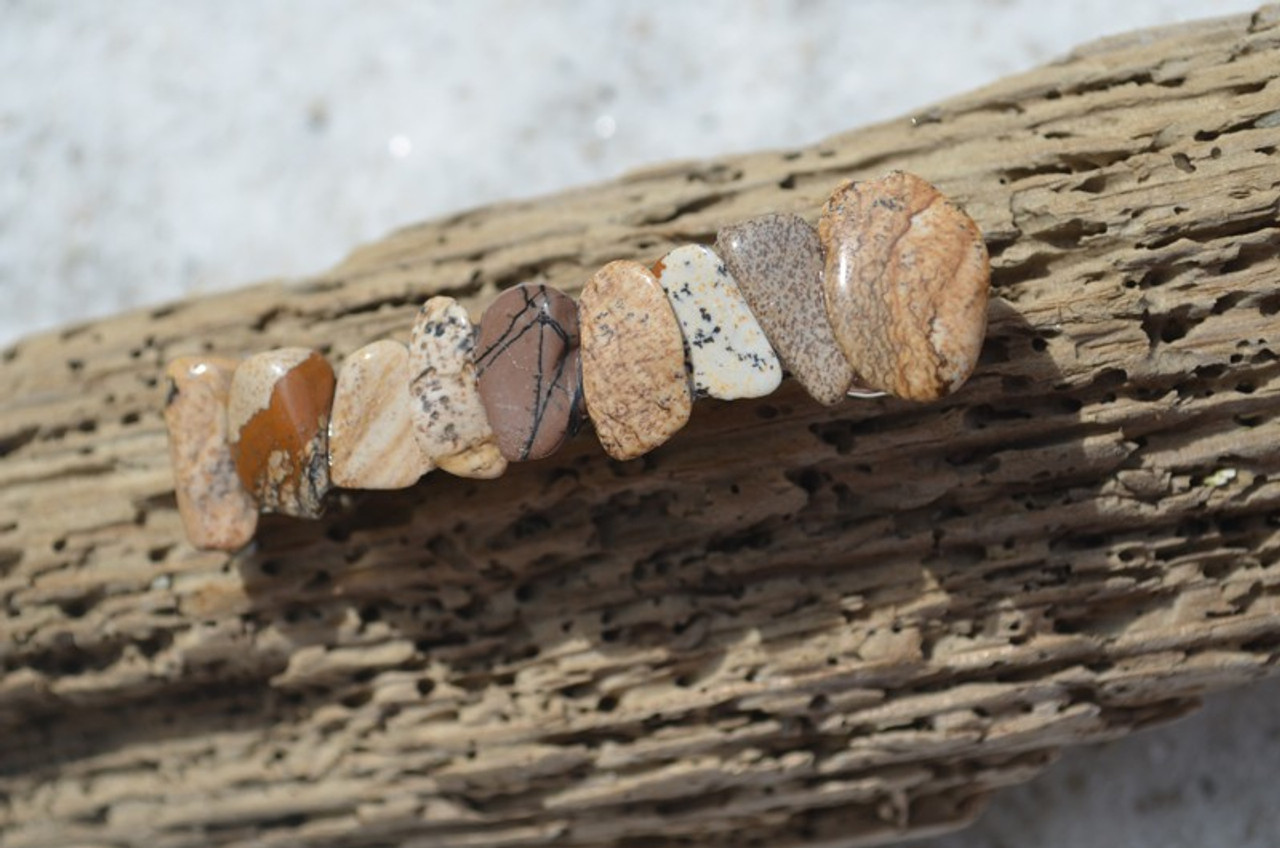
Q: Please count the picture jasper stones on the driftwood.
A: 9